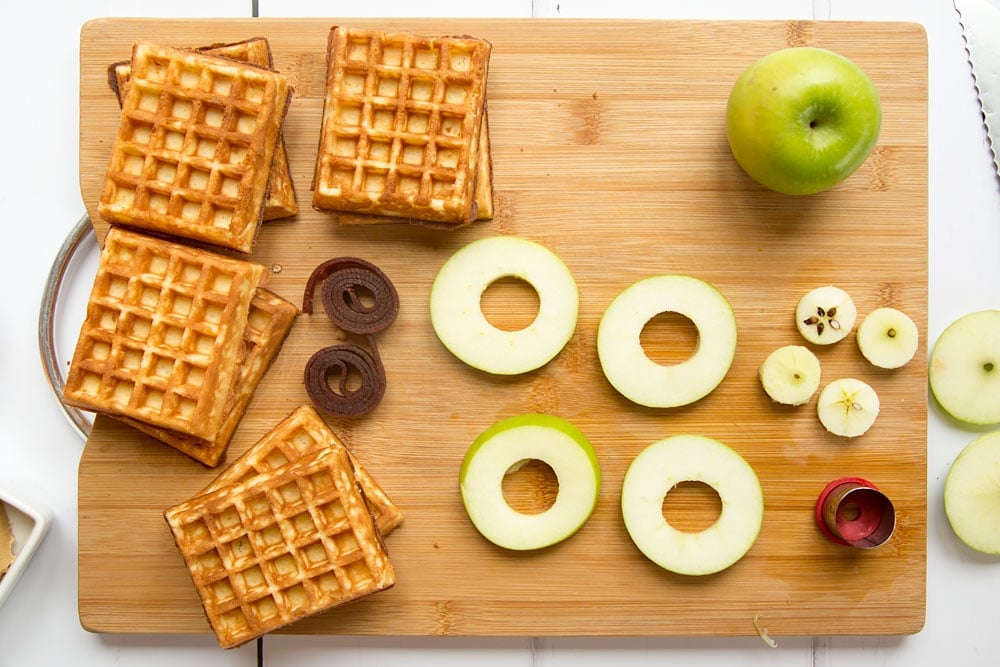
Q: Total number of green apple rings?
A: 4